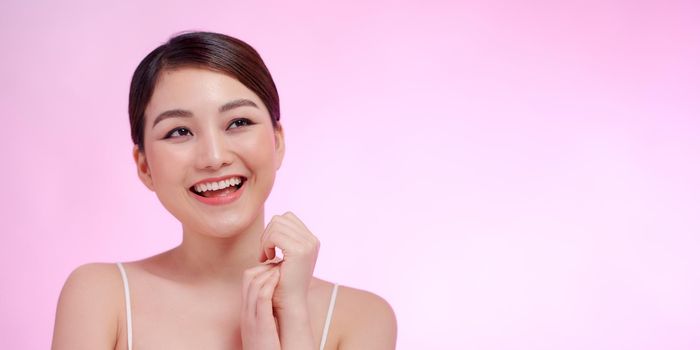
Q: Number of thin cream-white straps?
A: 2